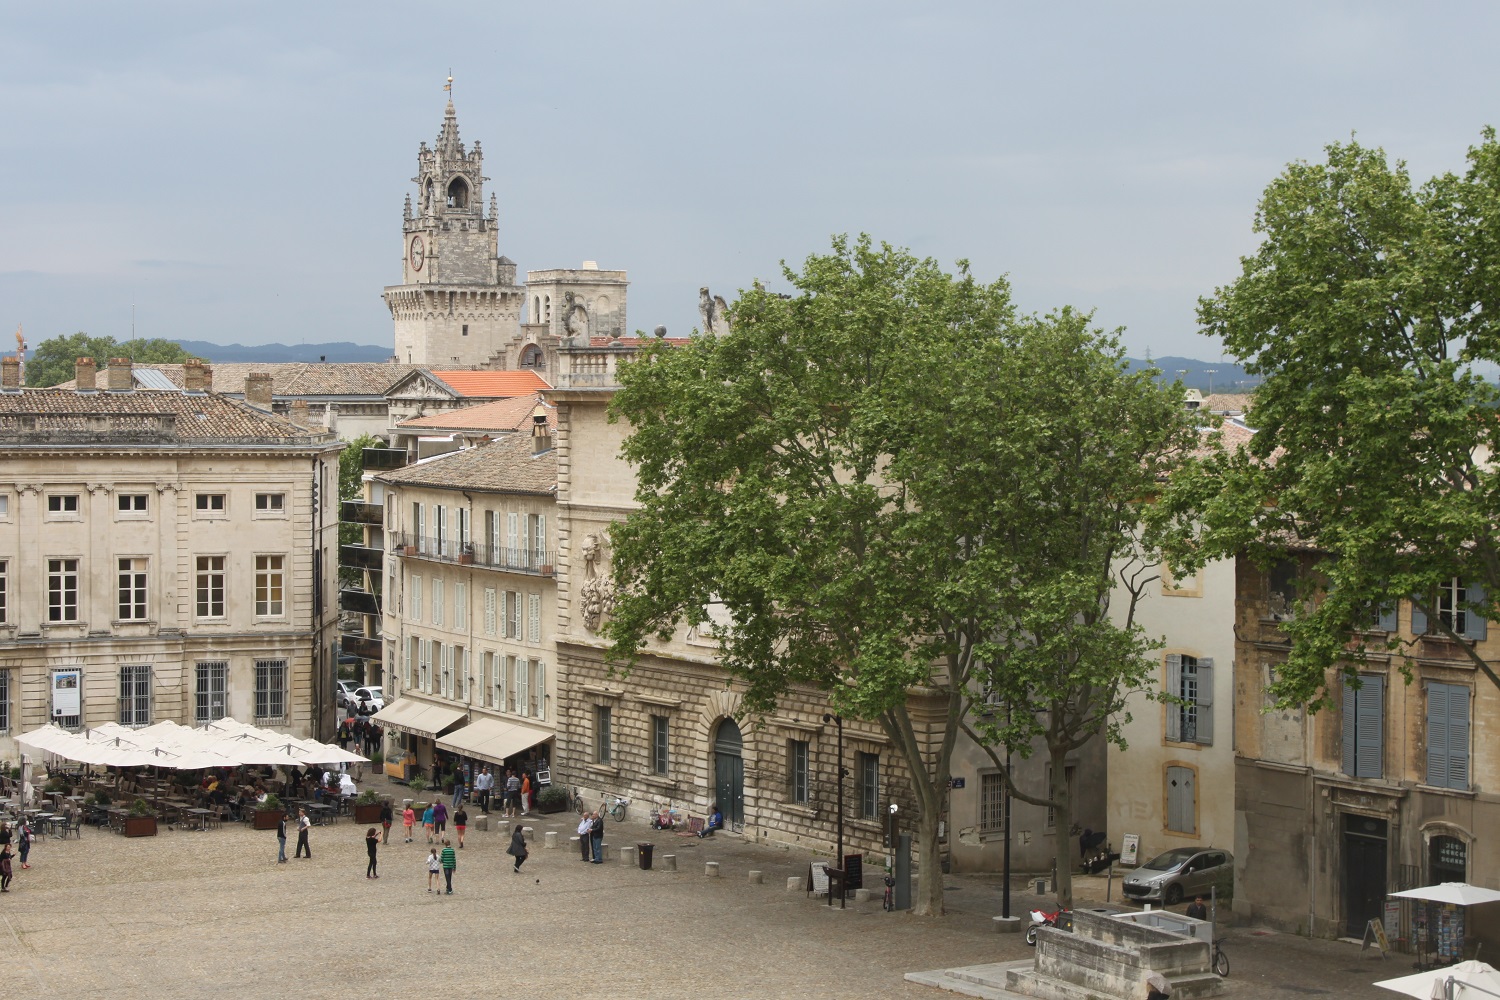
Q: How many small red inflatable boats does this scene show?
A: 0